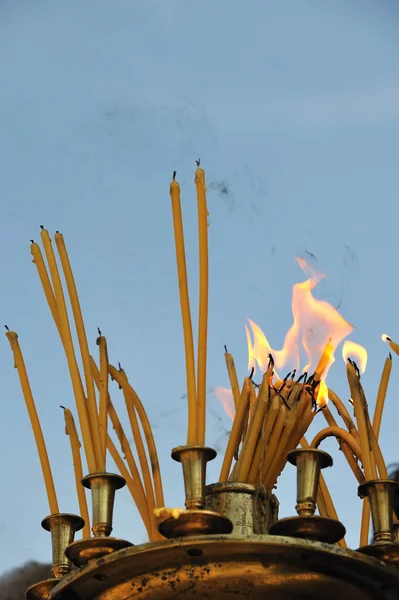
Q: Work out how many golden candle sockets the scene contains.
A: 5